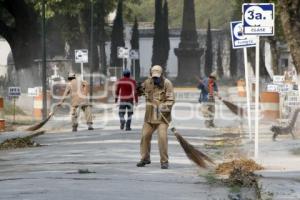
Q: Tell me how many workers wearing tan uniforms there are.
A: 2